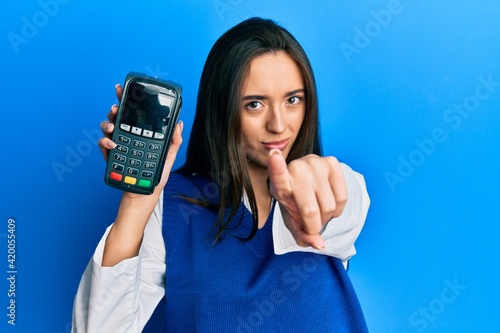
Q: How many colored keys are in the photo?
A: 3